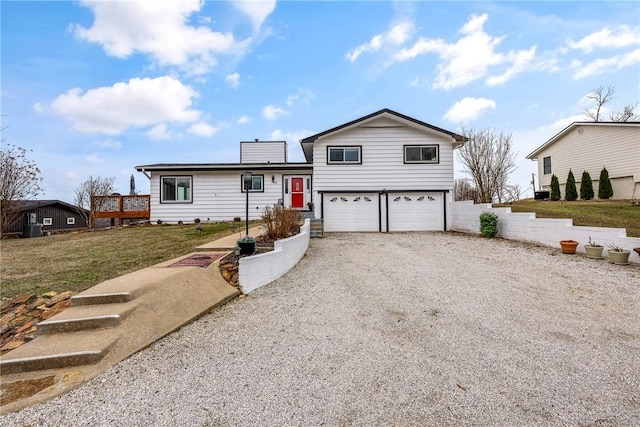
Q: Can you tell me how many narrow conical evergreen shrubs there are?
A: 4